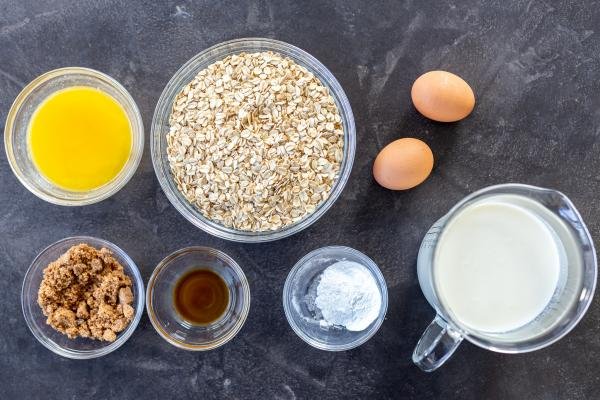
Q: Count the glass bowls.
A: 5